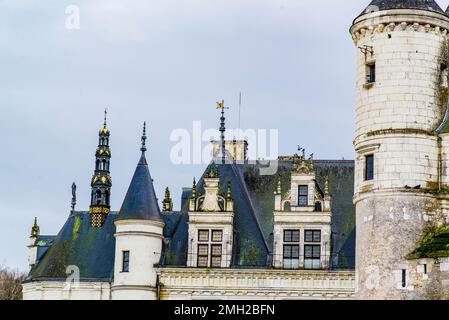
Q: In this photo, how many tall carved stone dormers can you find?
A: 2